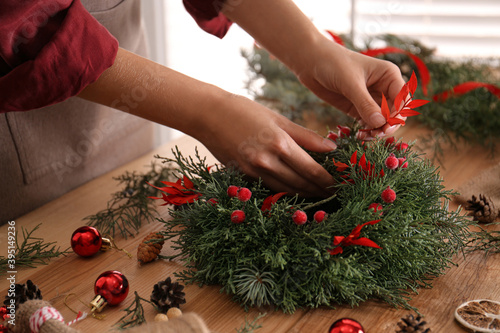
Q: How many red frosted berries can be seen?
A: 14